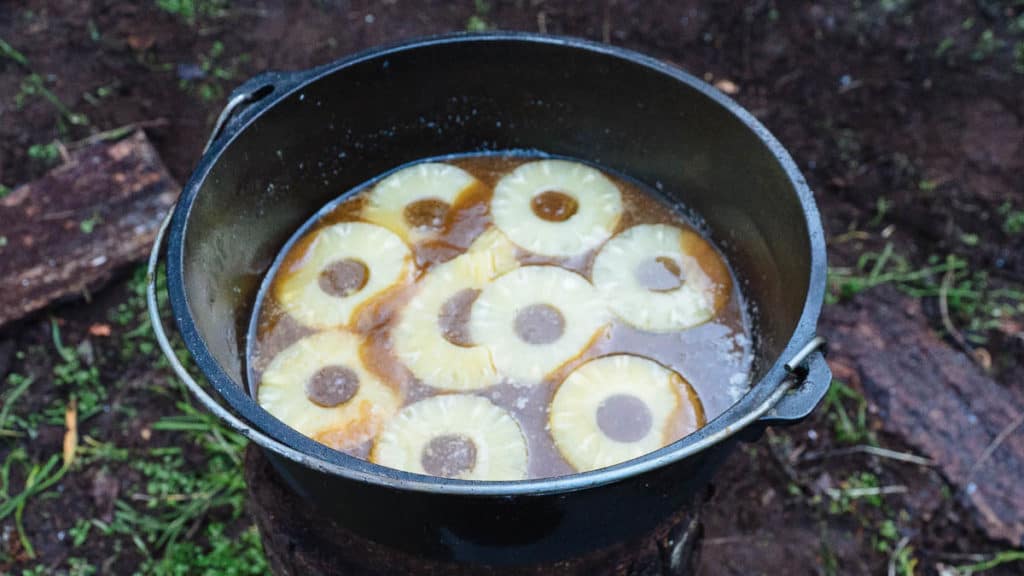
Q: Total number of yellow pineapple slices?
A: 9